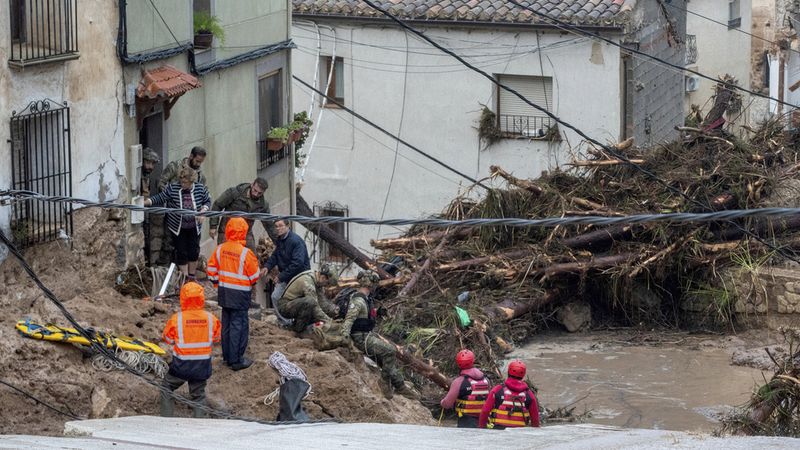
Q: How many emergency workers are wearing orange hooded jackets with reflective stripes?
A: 2